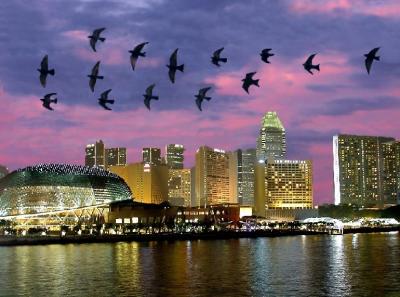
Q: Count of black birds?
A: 14